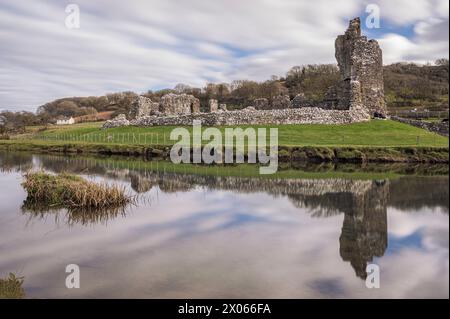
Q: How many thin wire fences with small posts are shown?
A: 1